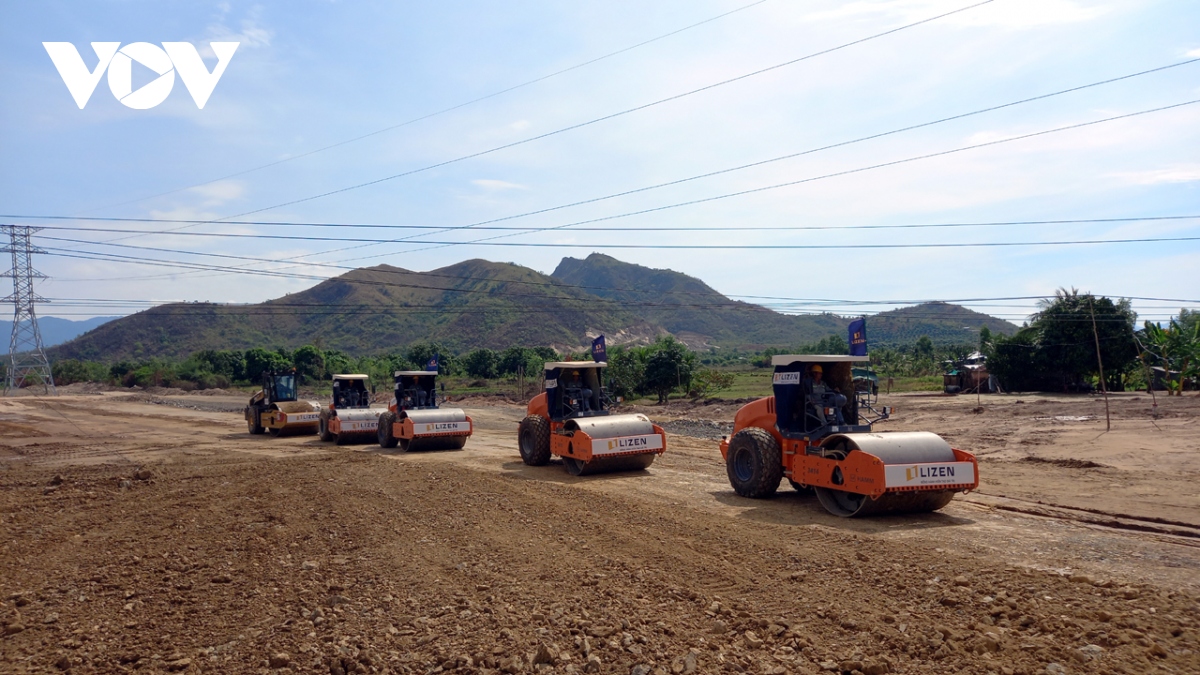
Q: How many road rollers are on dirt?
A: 5